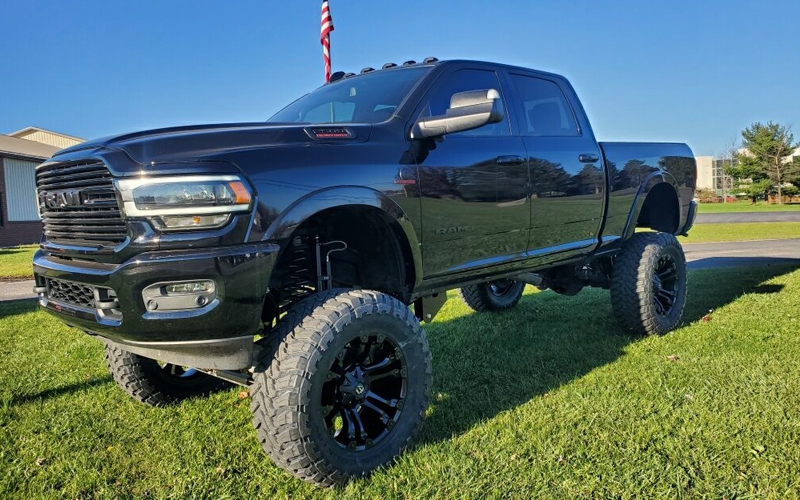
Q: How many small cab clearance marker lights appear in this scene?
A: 5